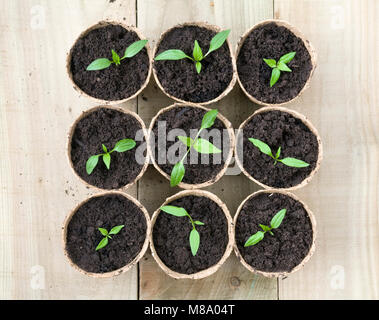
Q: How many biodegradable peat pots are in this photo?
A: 9